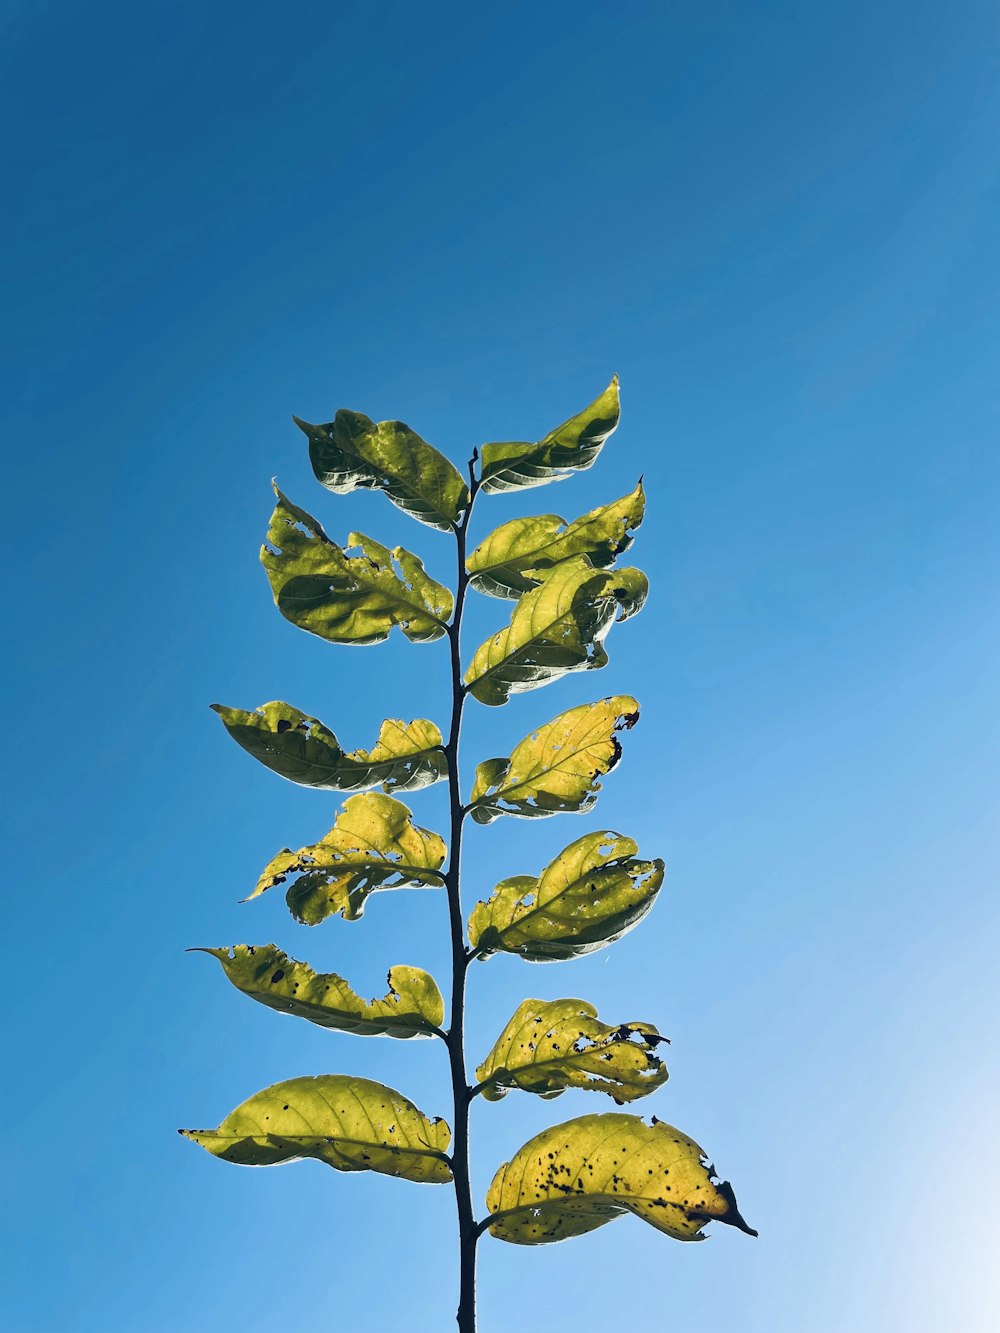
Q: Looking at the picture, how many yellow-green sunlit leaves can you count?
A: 13